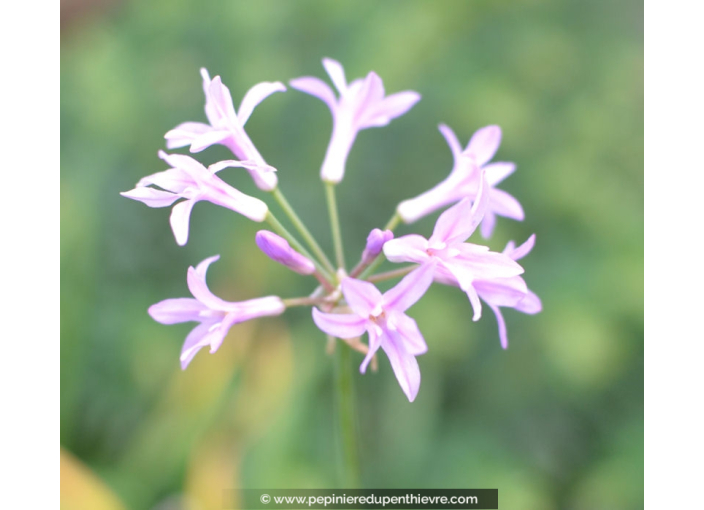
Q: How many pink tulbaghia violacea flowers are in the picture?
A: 8